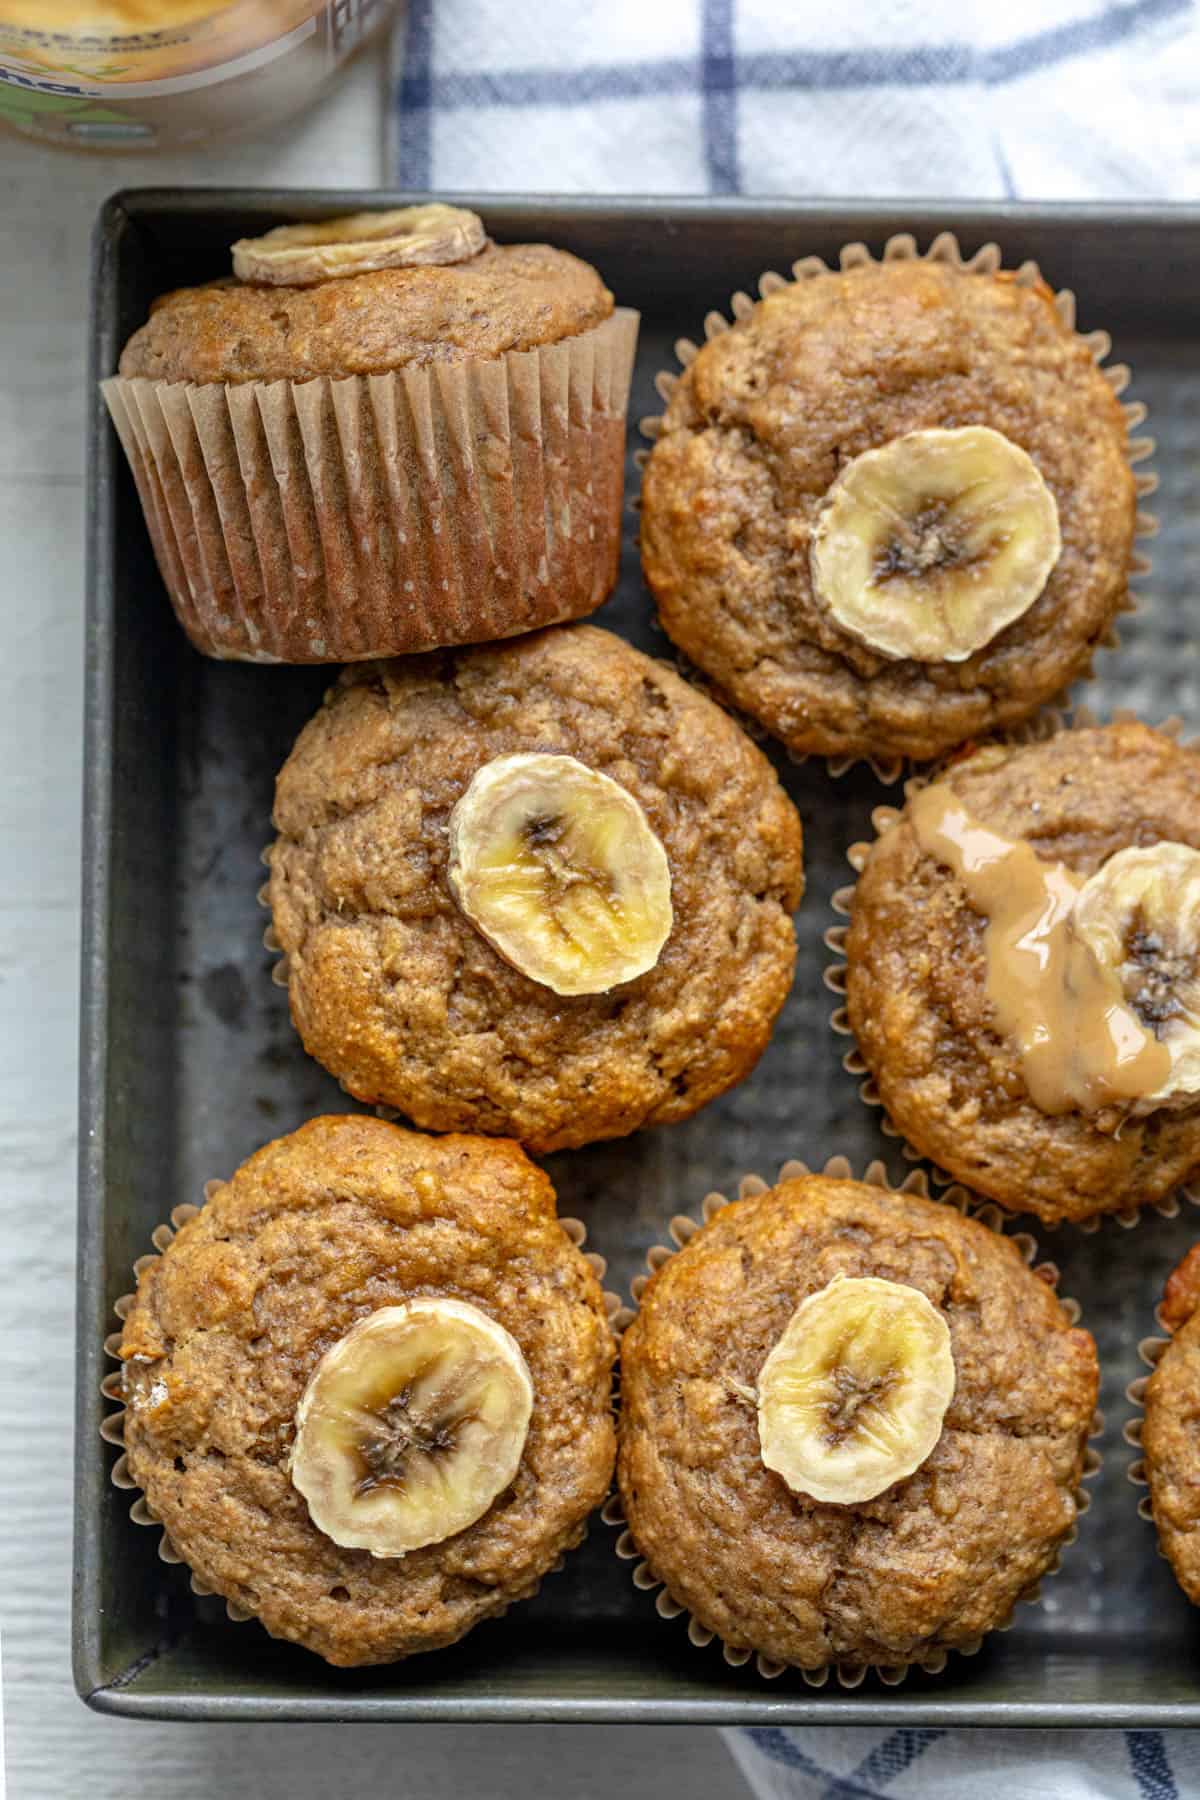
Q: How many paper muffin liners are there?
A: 7